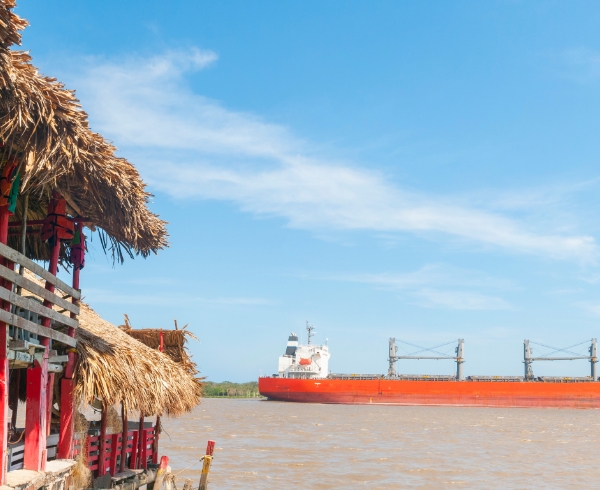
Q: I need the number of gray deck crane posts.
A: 4